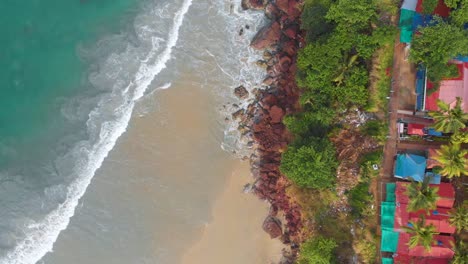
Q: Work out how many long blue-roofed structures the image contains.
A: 1